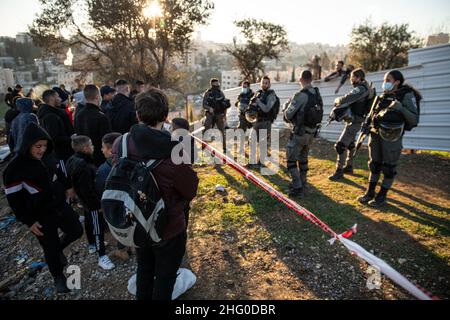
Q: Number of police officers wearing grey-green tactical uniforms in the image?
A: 6